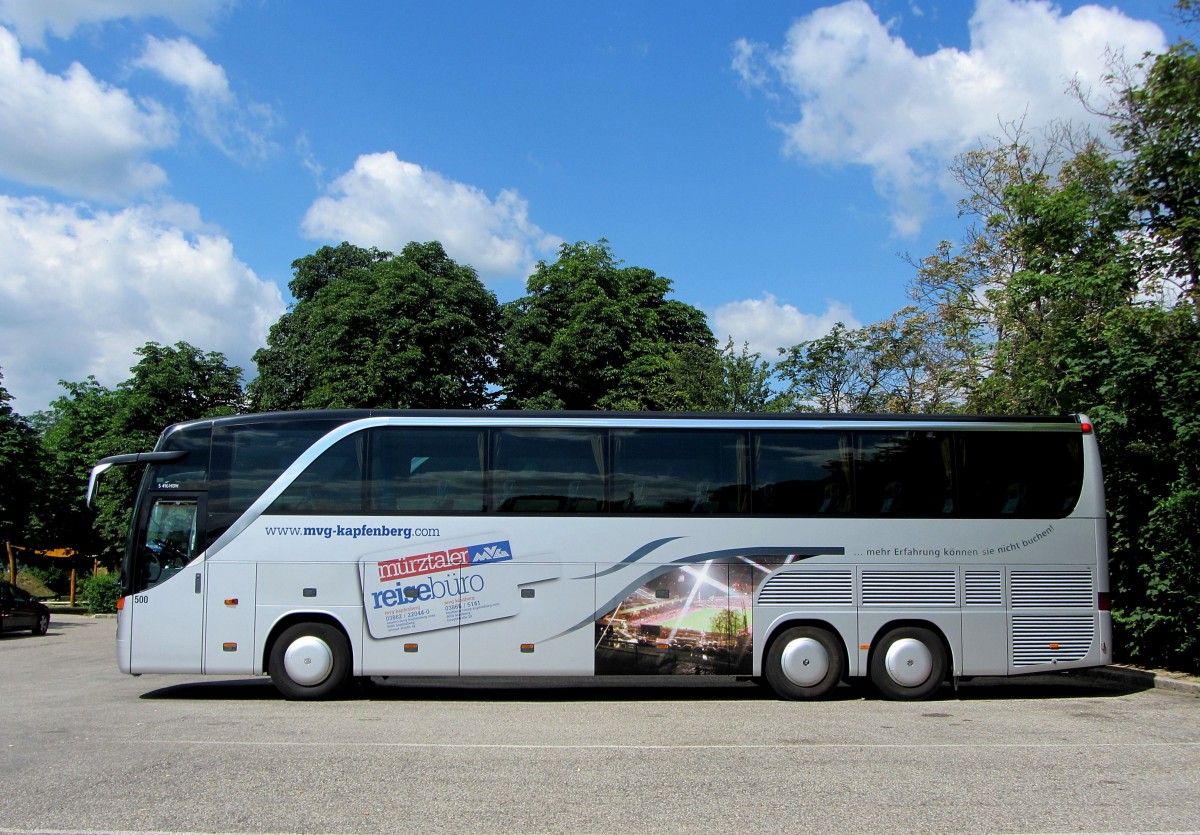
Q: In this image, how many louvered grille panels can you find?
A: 5